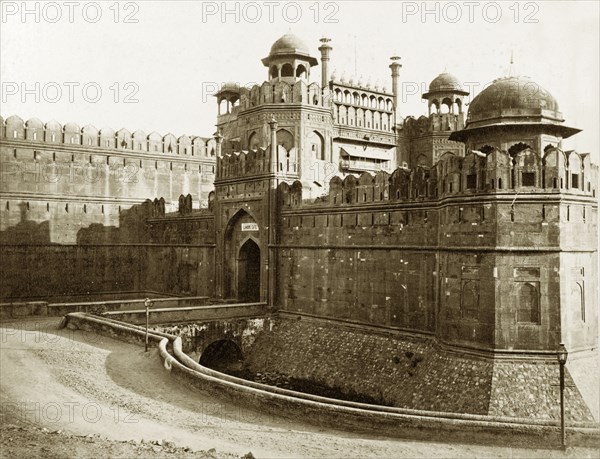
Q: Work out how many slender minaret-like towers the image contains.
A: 2